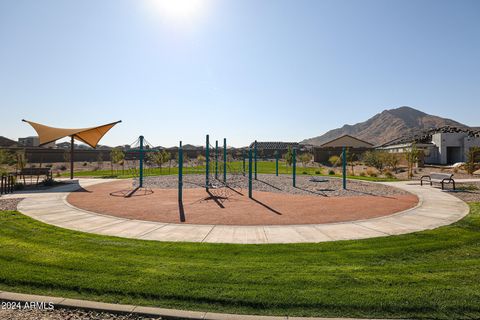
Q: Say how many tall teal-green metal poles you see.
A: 11